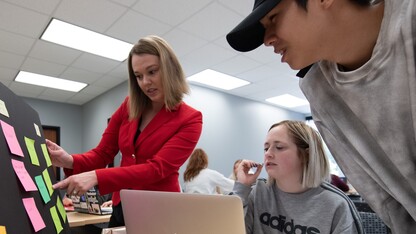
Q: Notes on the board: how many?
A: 12